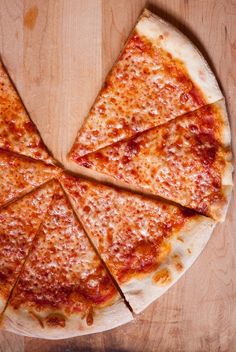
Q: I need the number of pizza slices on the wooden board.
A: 7